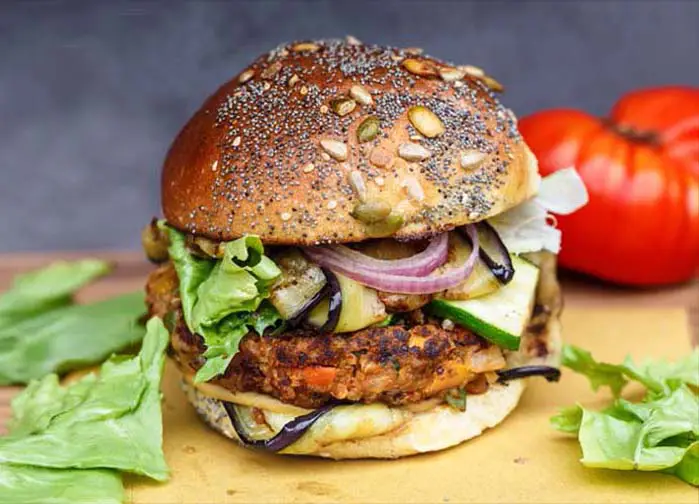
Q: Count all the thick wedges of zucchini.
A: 1